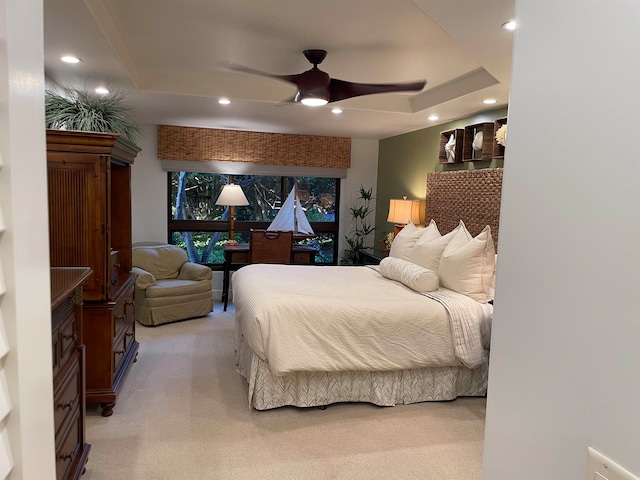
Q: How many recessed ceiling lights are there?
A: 7